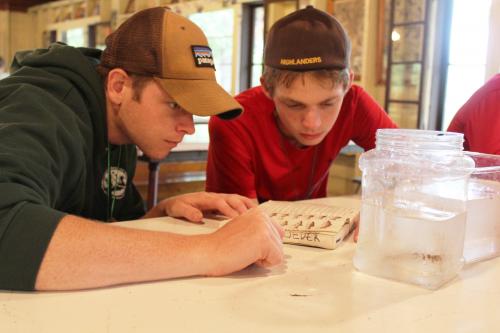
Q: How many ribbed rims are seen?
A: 1